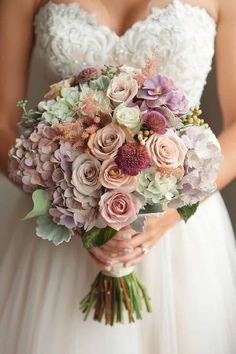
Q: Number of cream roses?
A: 1